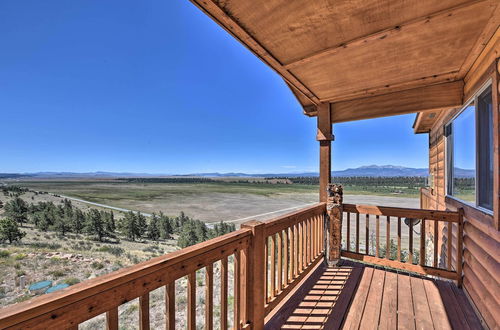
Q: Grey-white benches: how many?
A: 0